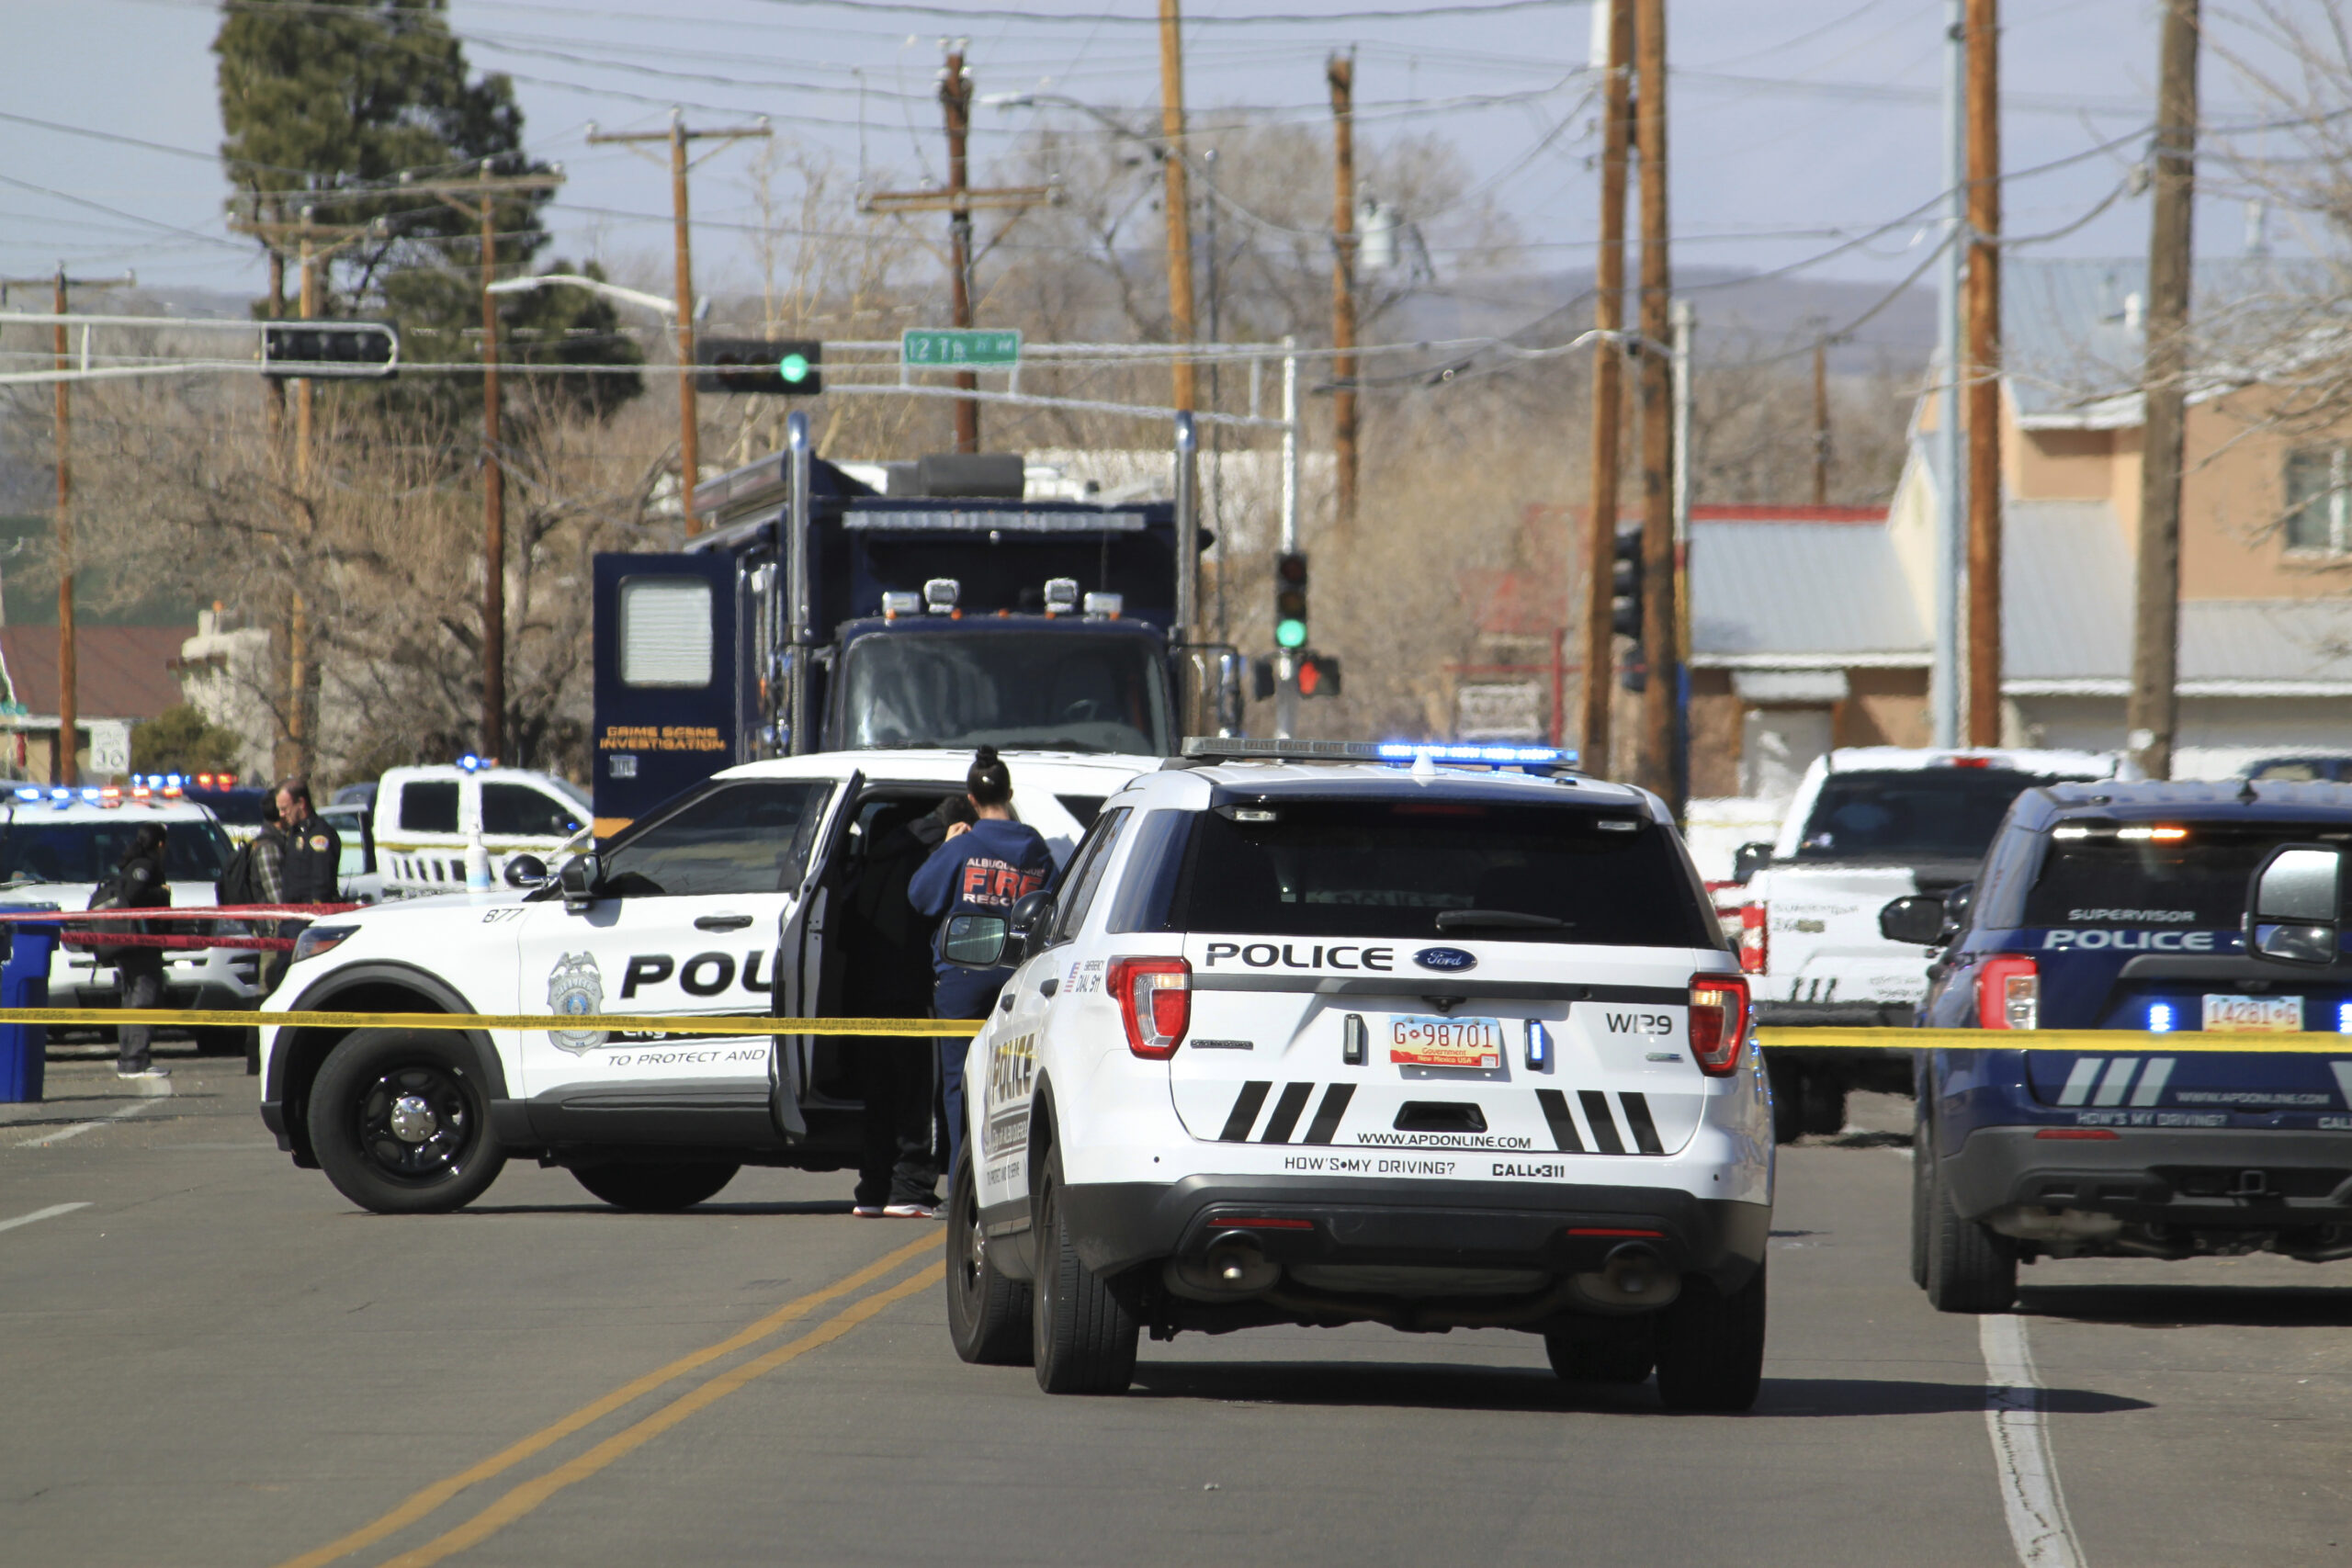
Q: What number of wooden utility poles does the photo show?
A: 12